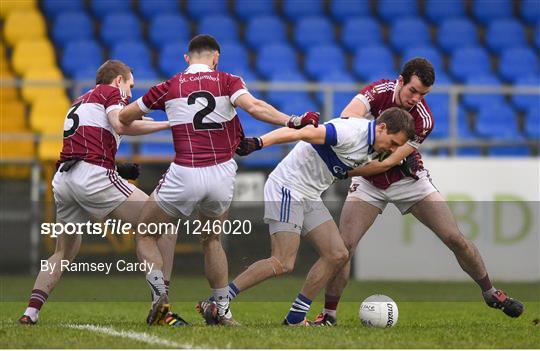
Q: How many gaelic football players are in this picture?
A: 4